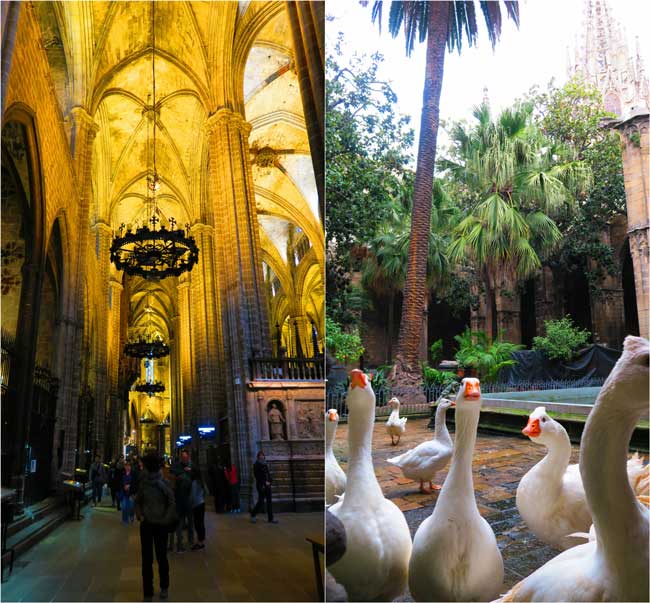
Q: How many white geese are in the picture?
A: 7